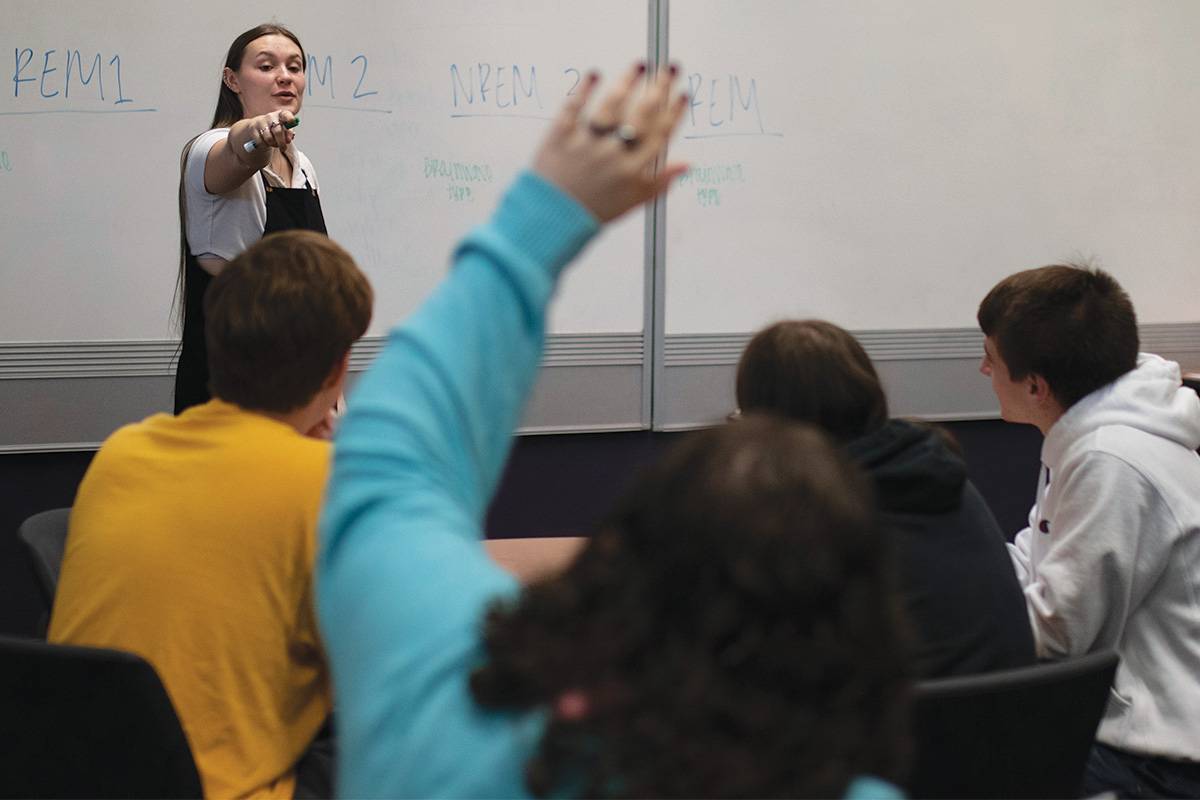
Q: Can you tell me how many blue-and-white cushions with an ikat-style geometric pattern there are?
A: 0